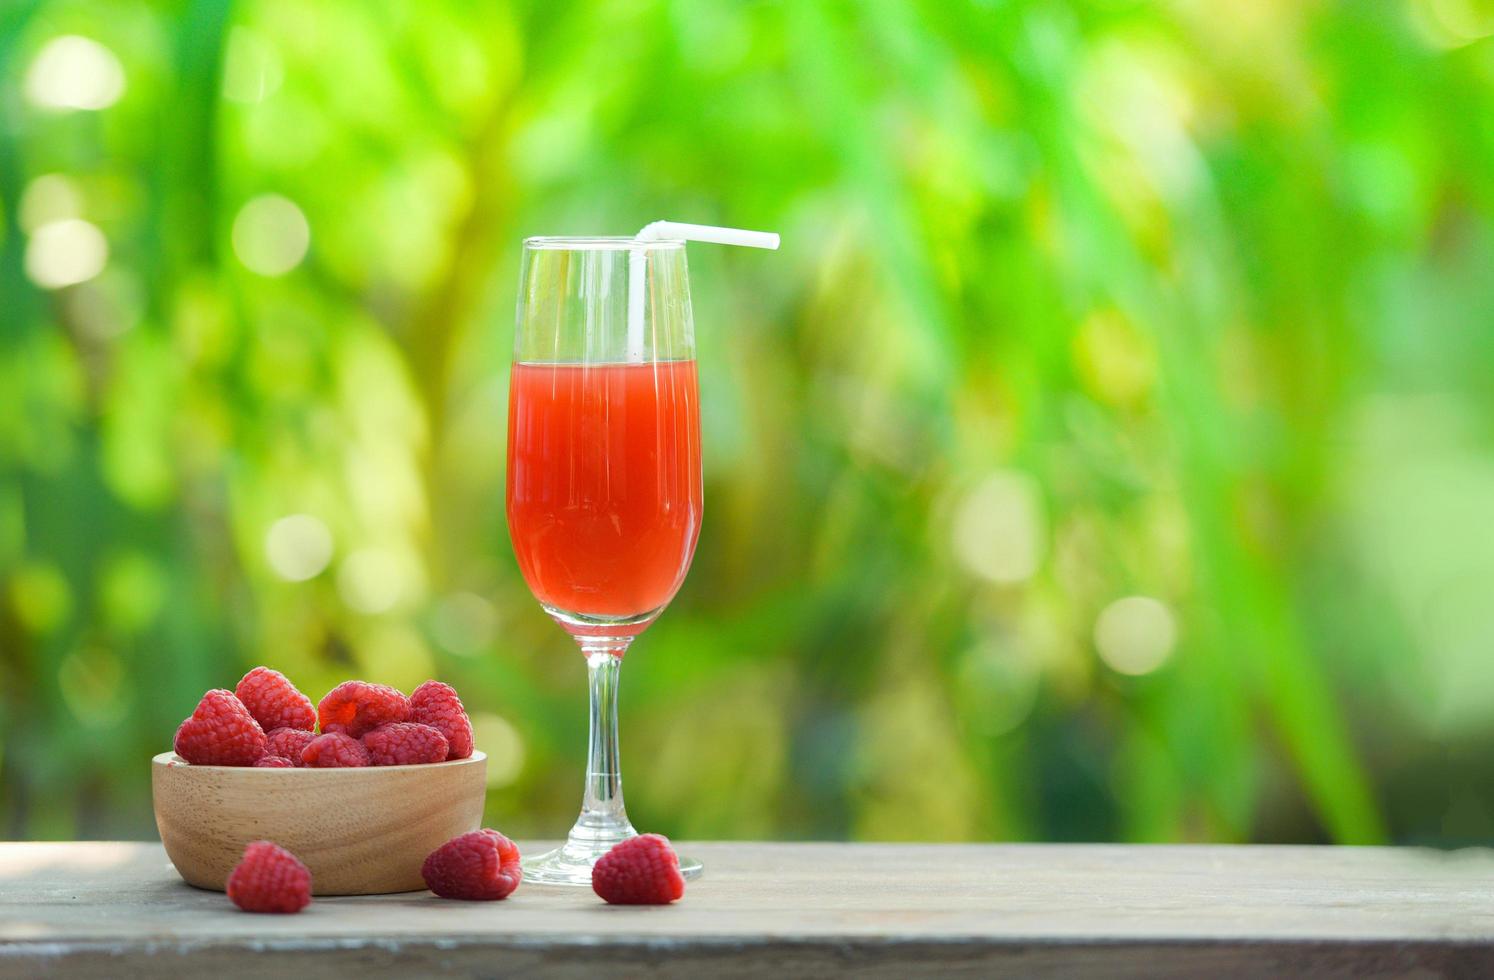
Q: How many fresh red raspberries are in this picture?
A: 11